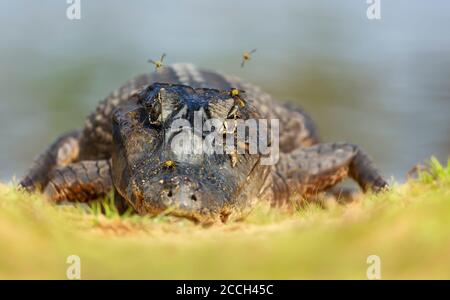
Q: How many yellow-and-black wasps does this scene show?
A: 4